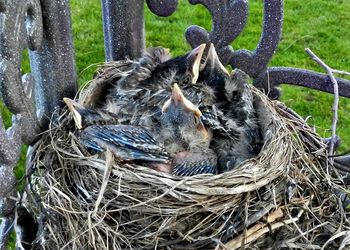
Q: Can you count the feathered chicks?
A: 4